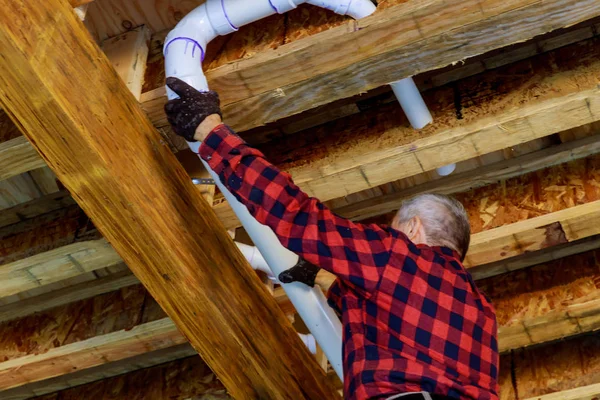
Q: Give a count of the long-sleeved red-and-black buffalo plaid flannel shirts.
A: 1